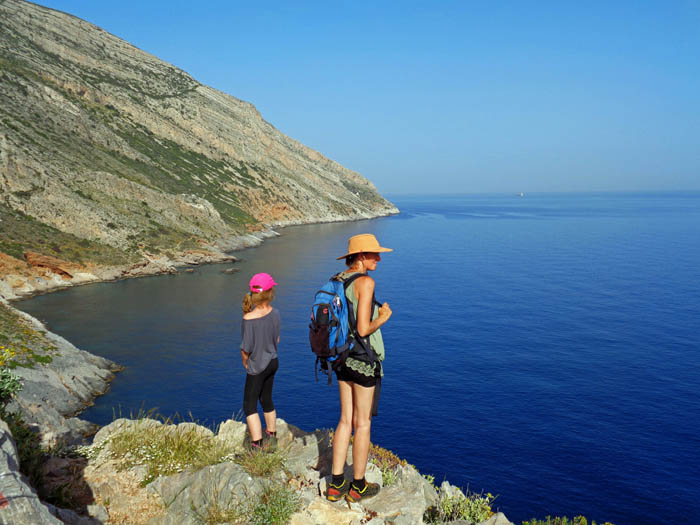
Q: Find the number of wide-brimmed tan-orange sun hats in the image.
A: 1